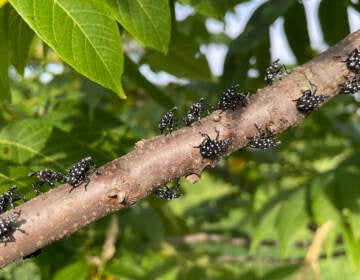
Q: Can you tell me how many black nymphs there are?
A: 14